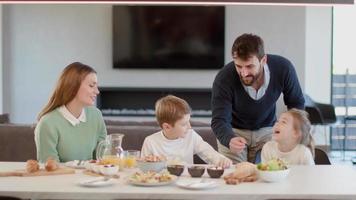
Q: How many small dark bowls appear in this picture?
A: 3